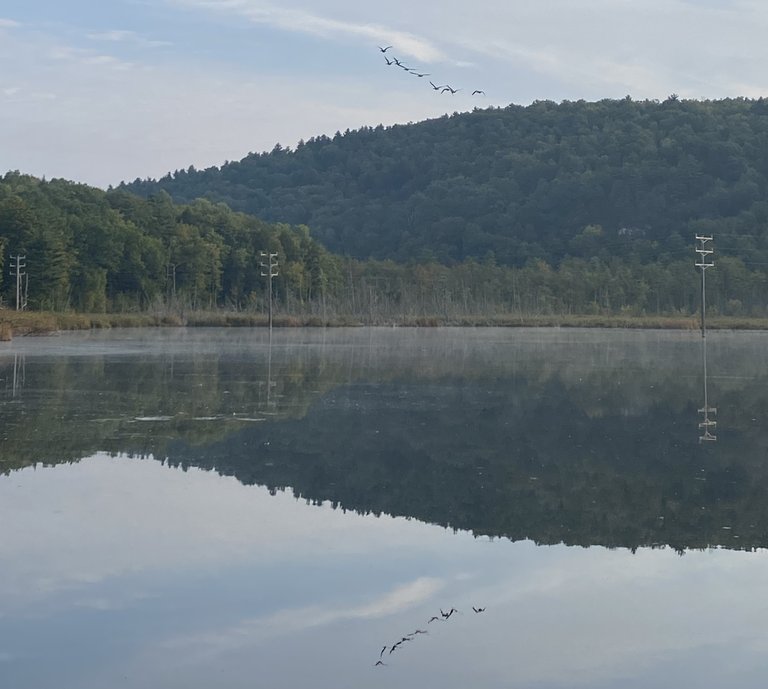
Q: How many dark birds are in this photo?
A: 9